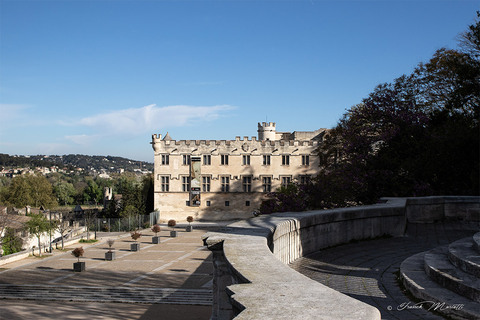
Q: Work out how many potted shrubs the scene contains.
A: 6